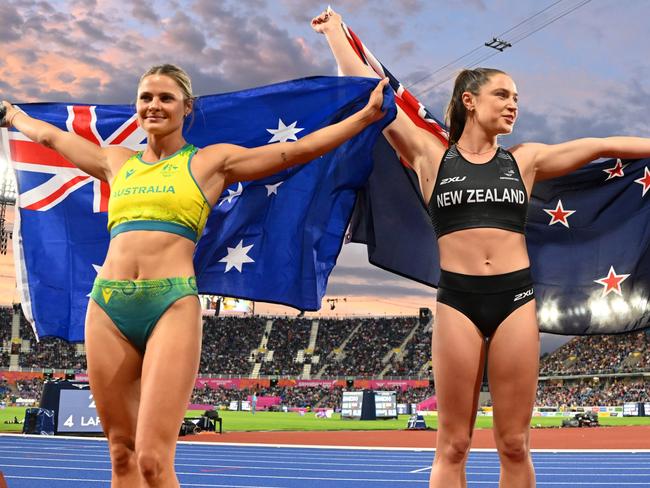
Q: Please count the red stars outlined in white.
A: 4